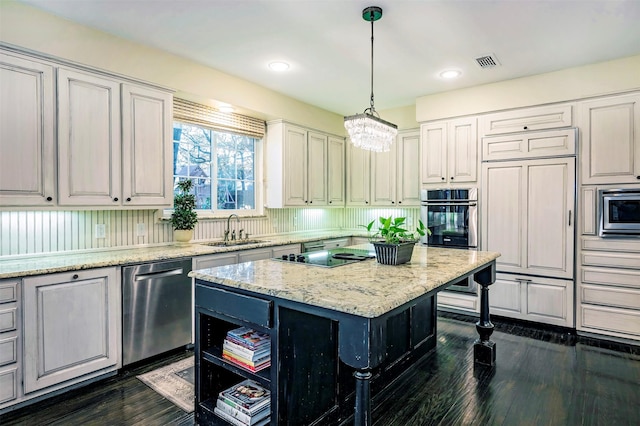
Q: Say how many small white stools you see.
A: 0